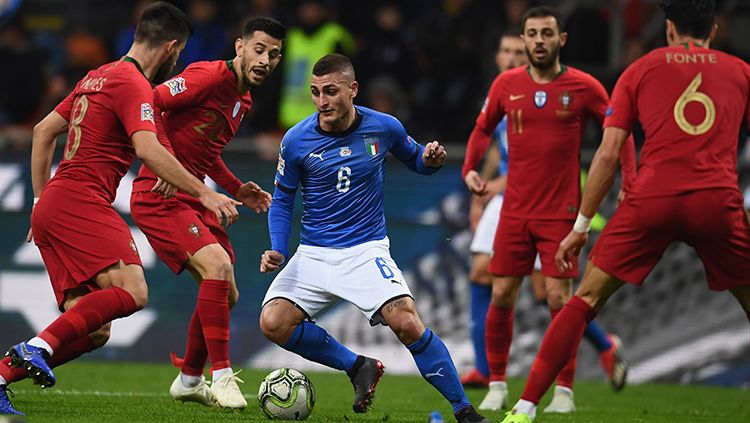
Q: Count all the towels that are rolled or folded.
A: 0